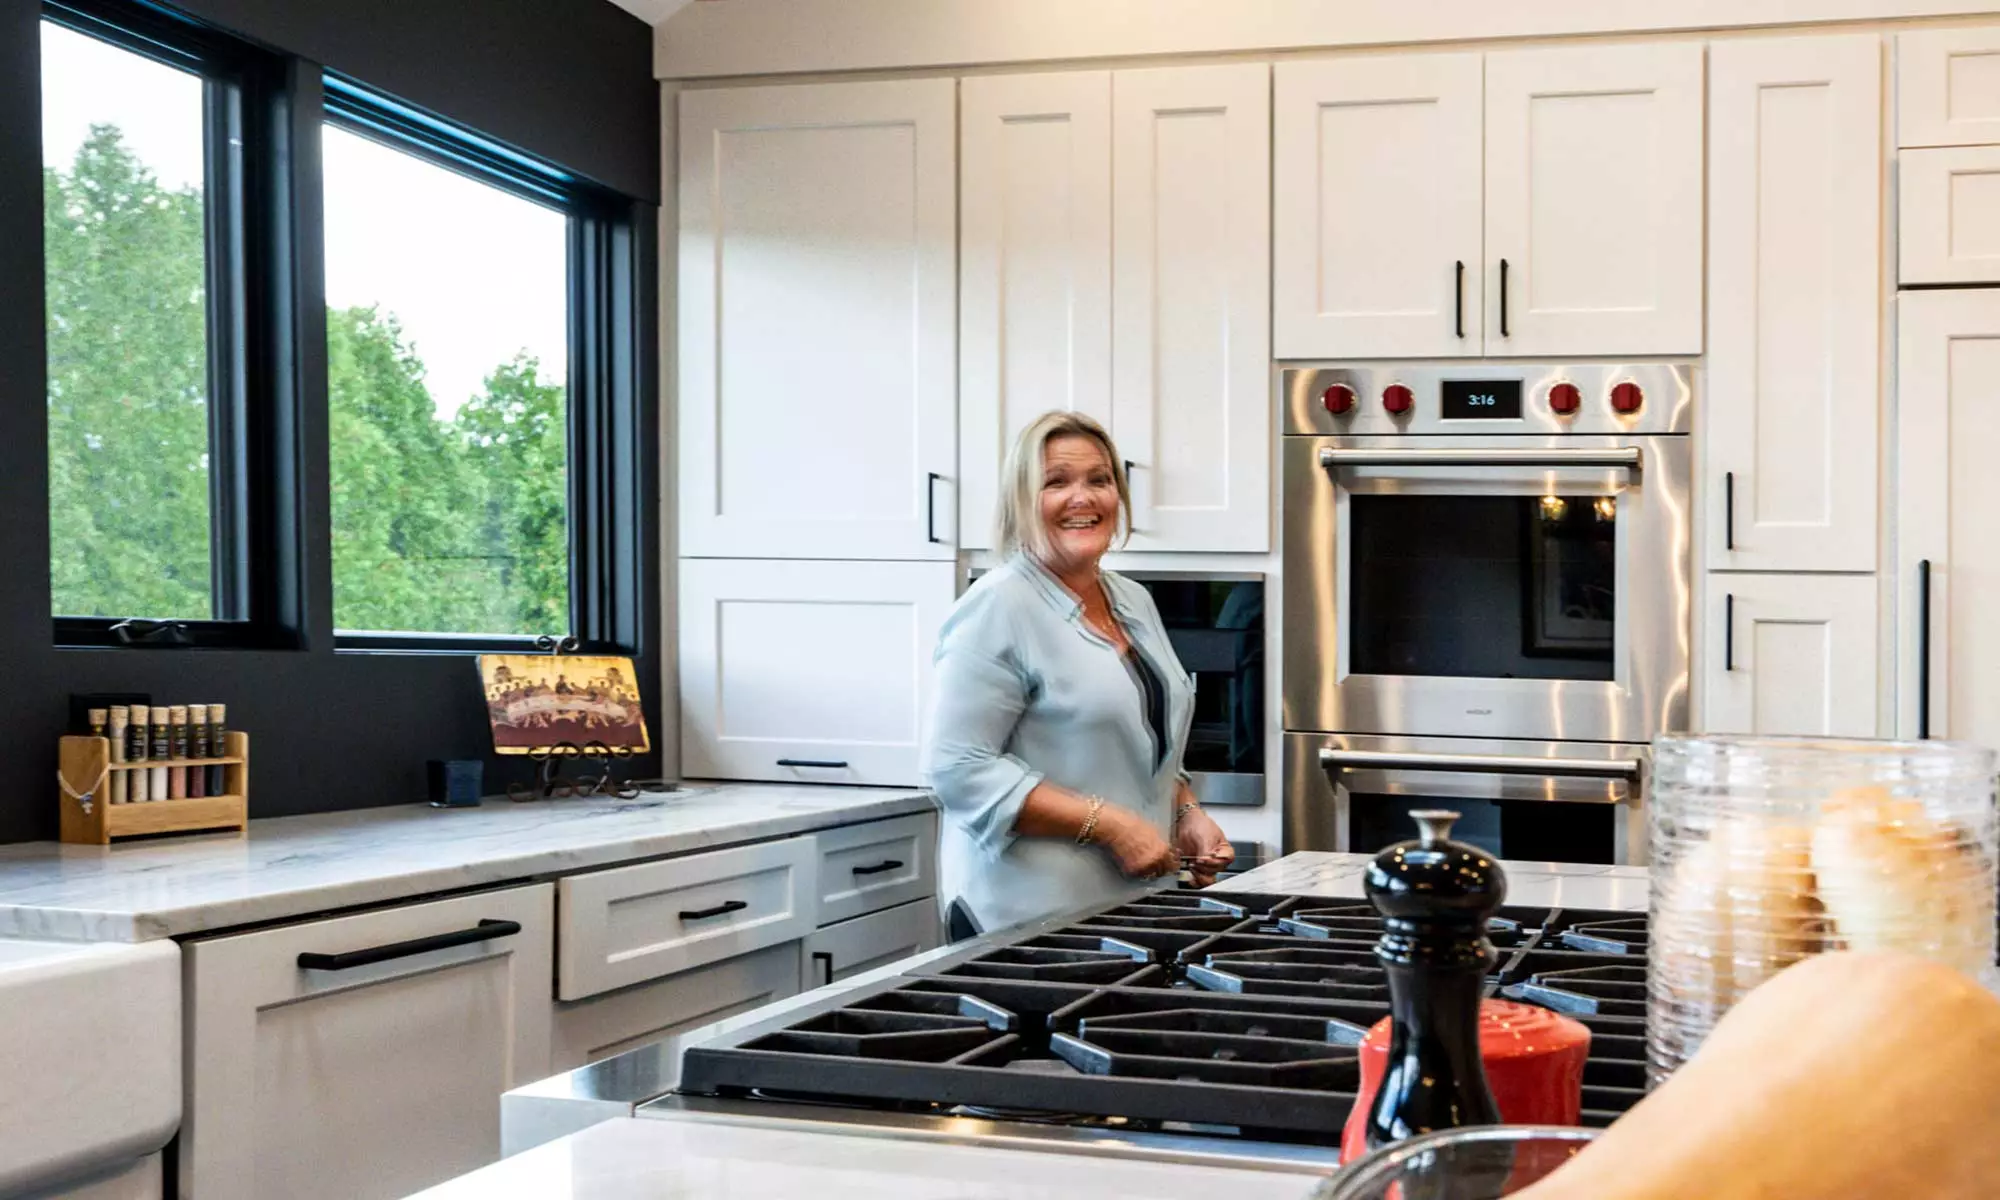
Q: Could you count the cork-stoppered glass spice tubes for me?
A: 7